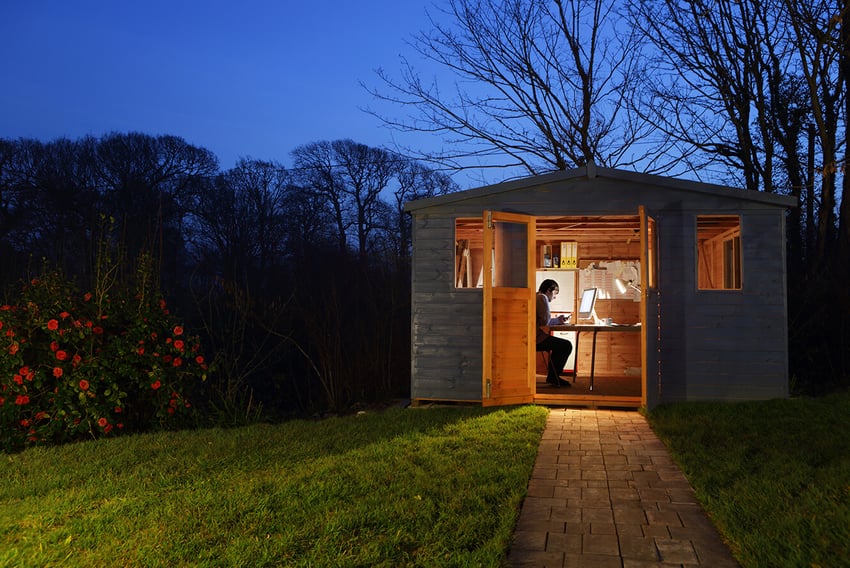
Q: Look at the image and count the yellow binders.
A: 3